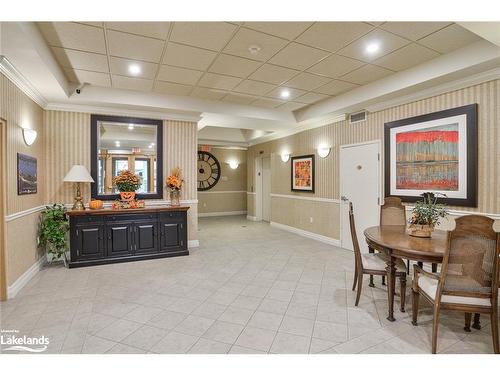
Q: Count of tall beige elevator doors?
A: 1